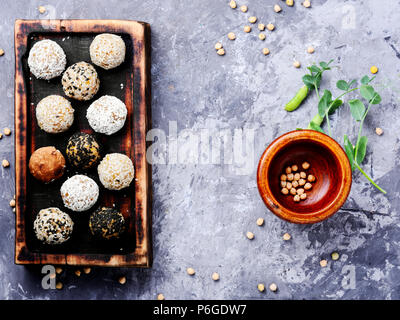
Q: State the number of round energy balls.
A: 11